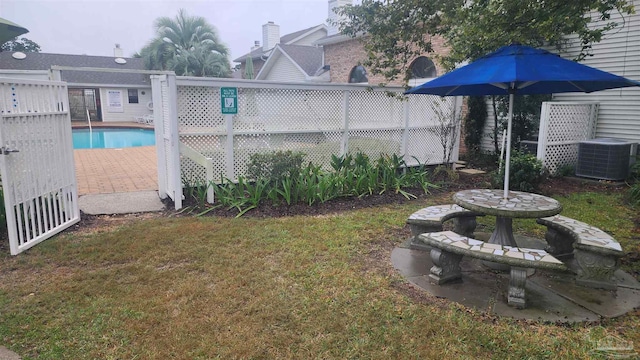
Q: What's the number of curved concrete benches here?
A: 3